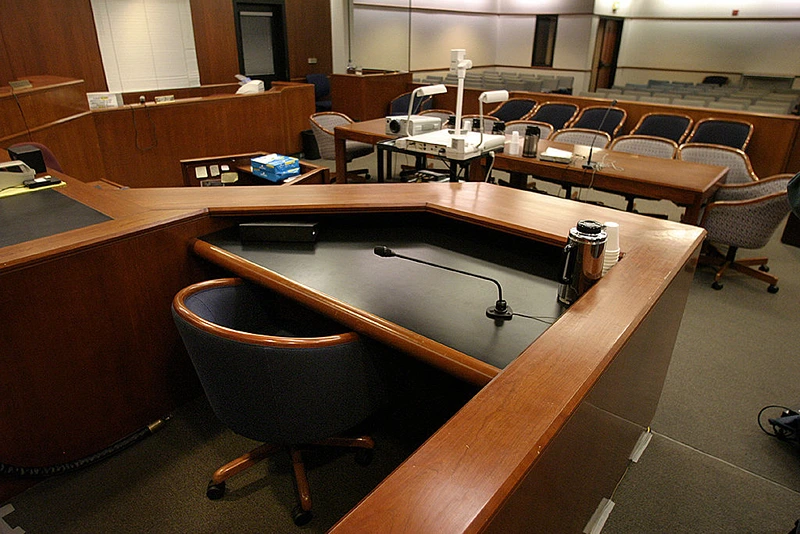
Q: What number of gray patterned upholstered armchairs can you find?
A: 8